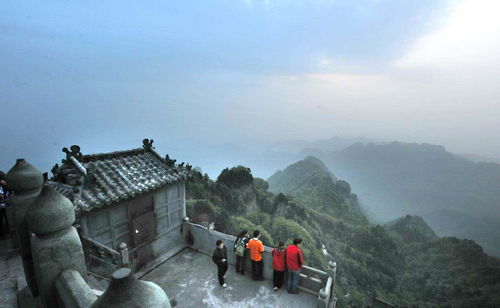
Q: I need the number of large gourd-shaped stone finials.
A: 3